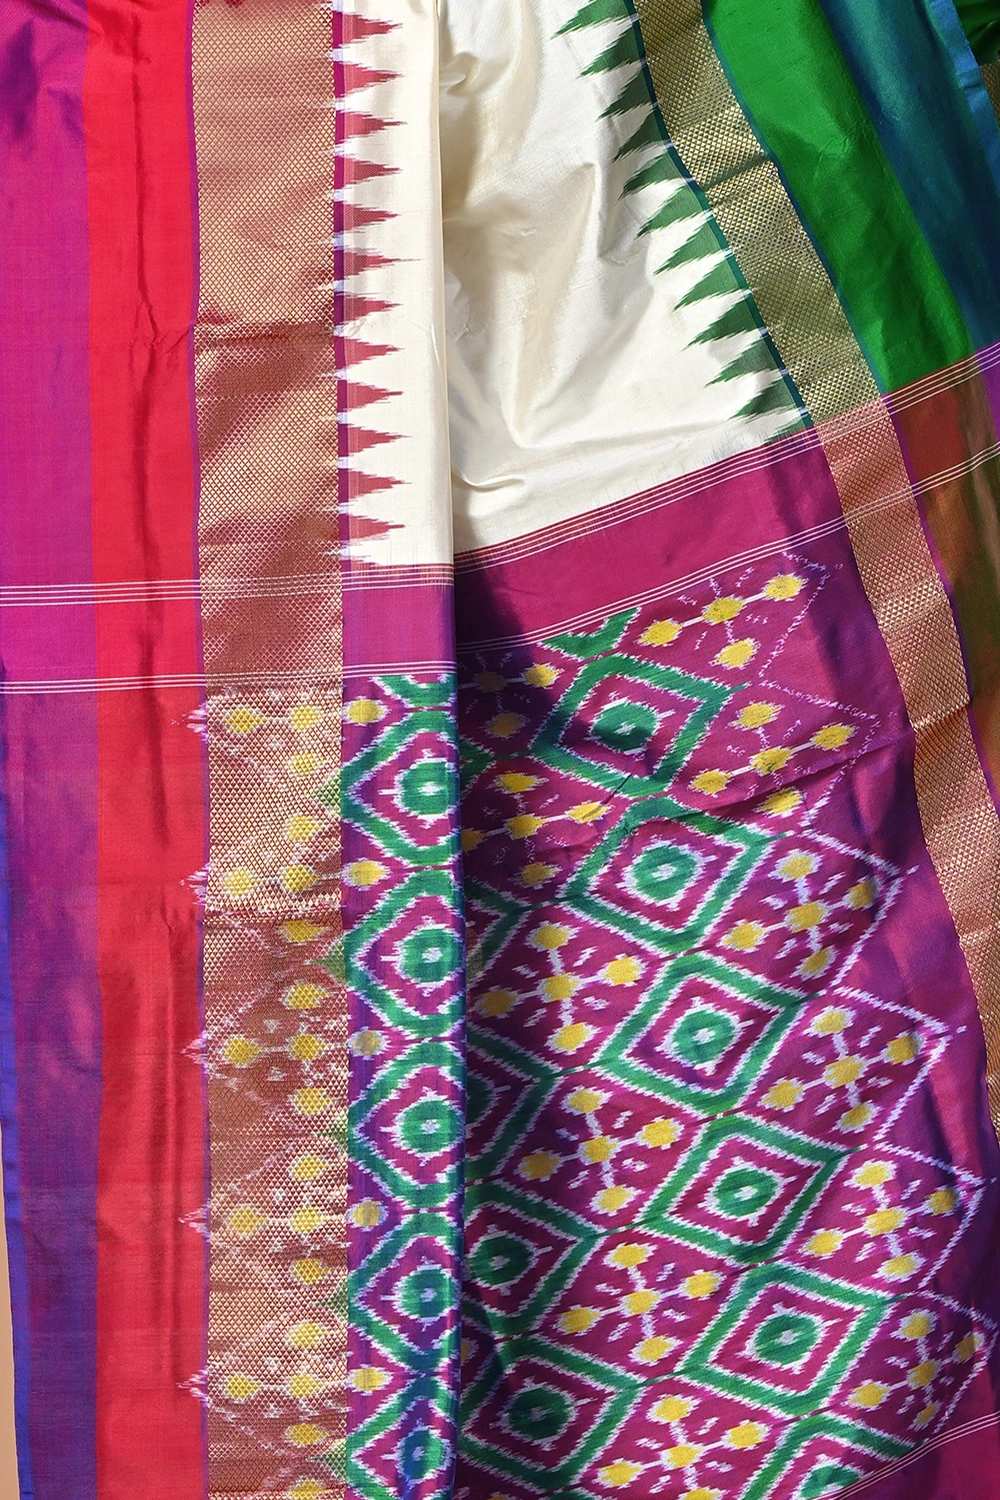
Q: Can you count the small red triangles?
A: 12